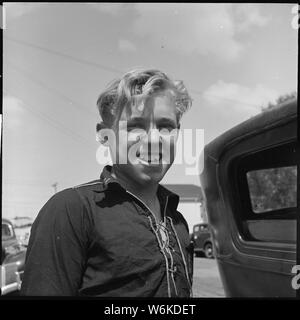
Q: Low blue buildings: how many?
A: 0